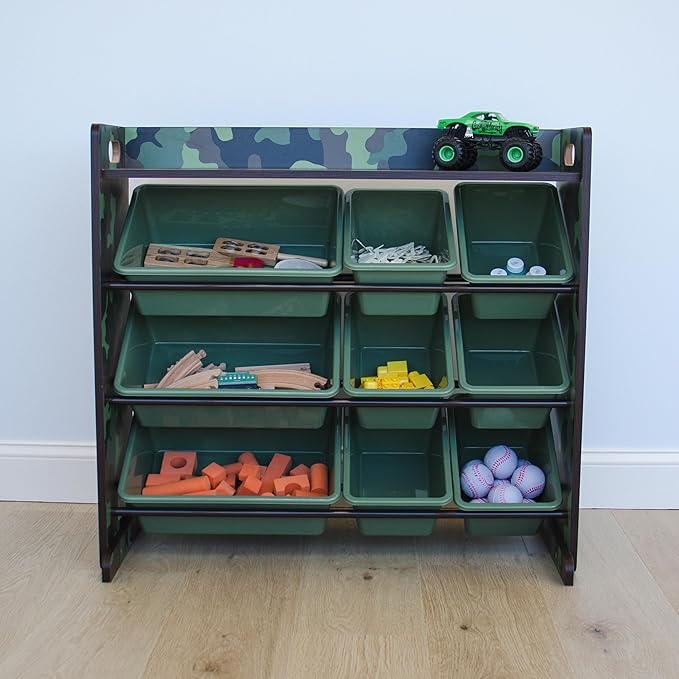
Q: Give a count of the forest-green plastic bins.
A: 9